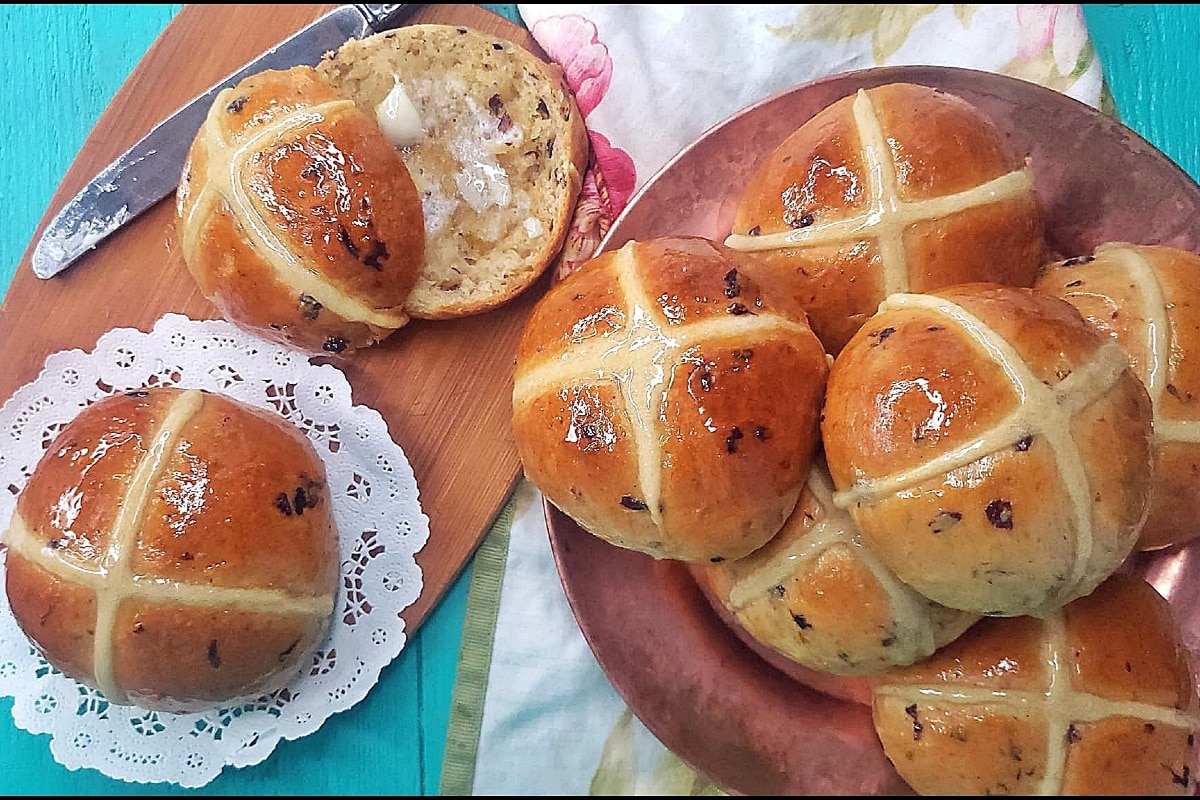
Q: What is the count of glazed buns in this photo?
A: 8